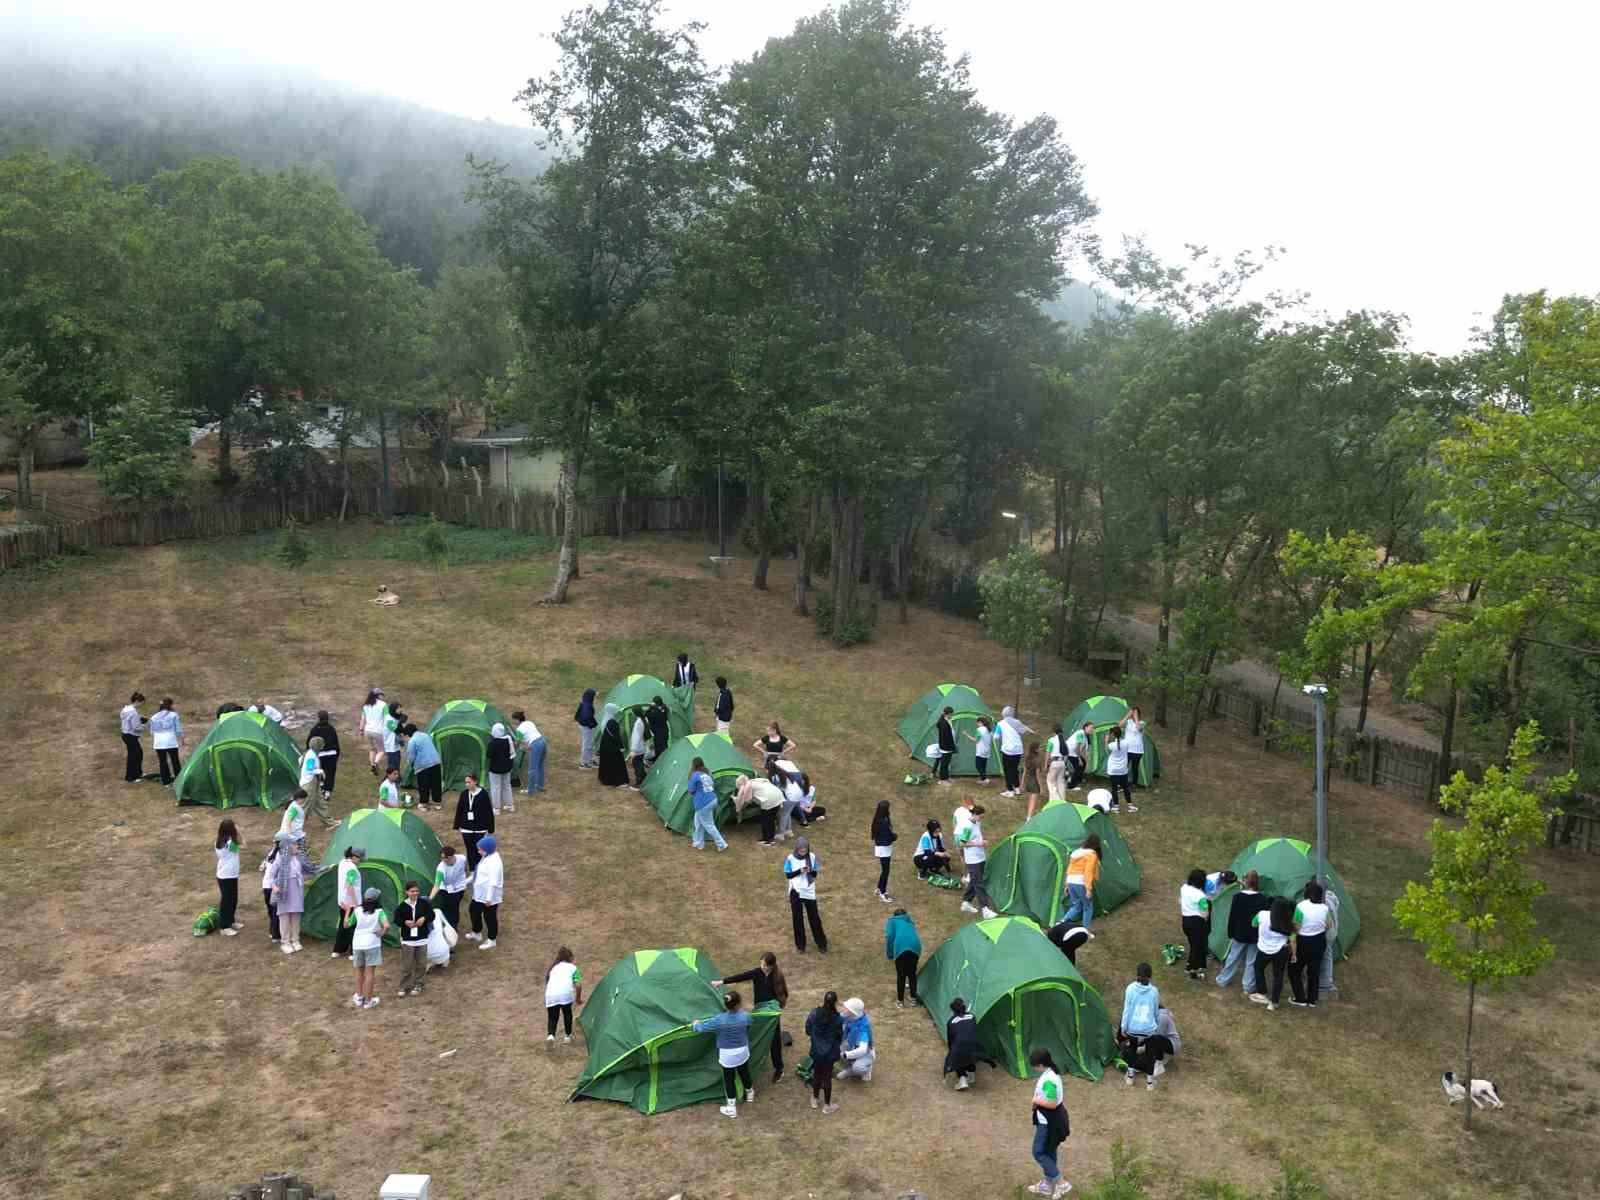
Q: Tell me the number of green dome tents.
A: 11